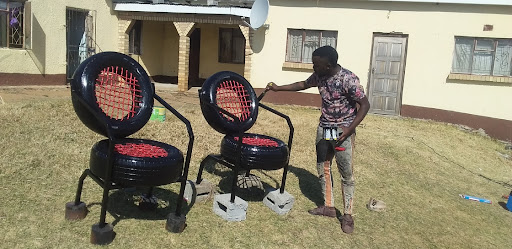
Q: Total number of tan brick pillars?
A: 3